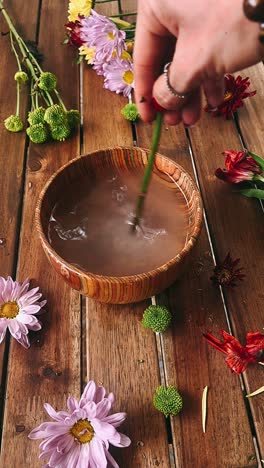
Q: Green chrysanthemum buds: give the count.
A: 11